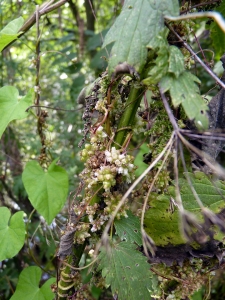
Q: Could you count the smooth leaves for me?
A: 5